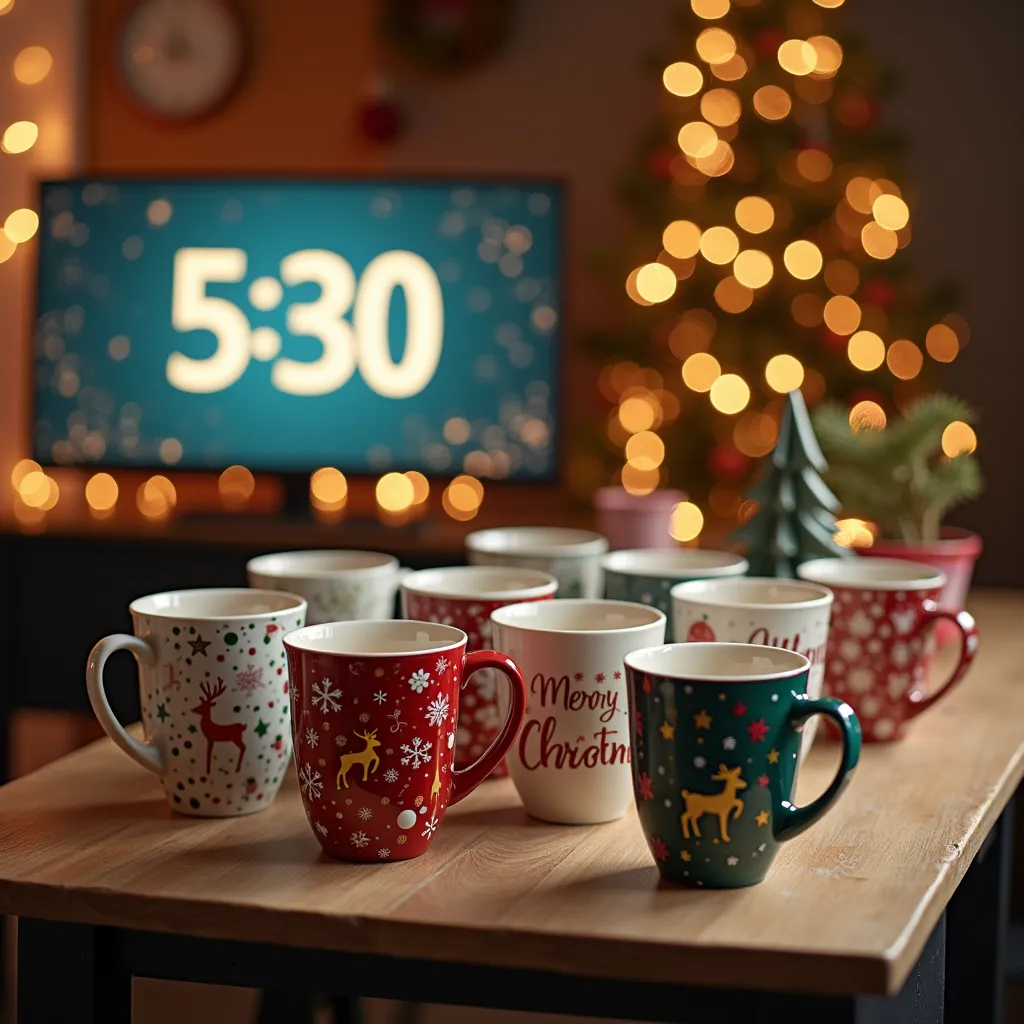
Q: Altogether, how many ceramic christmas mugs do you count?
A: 10